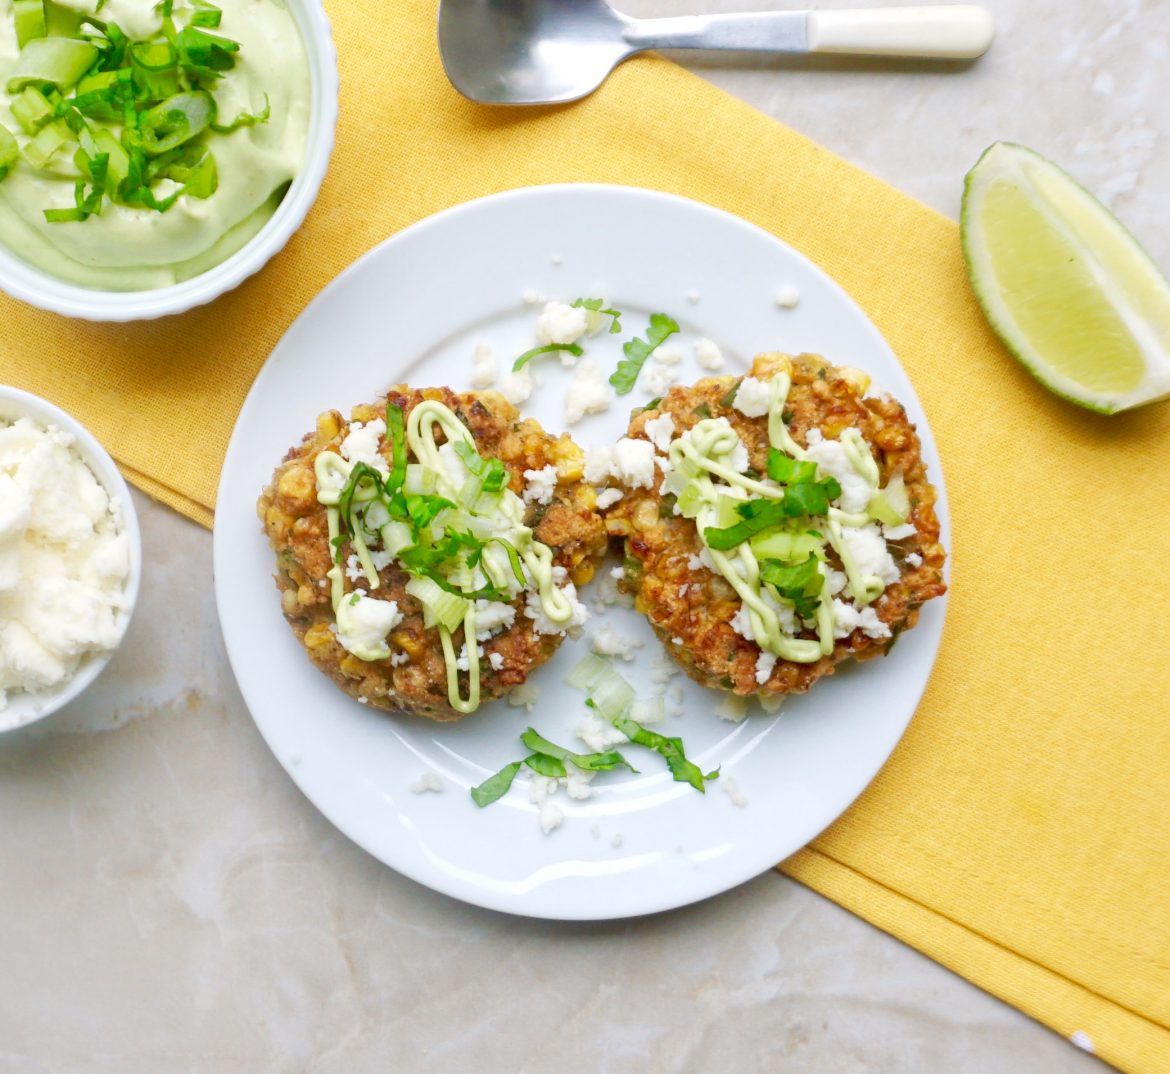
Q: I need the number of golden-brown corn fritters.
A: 2